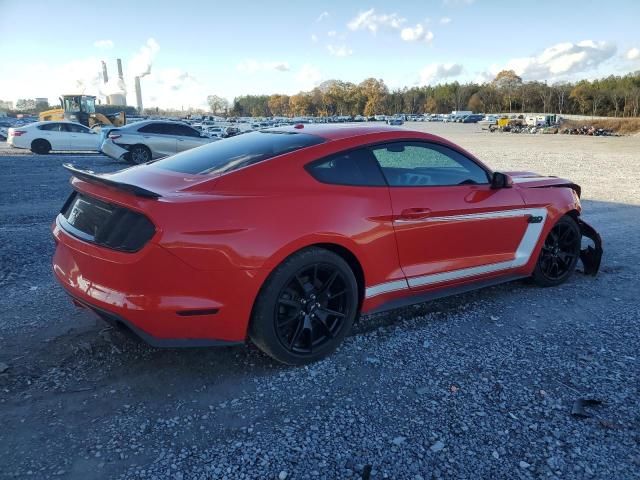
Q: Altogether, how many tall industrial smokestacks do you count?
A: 3